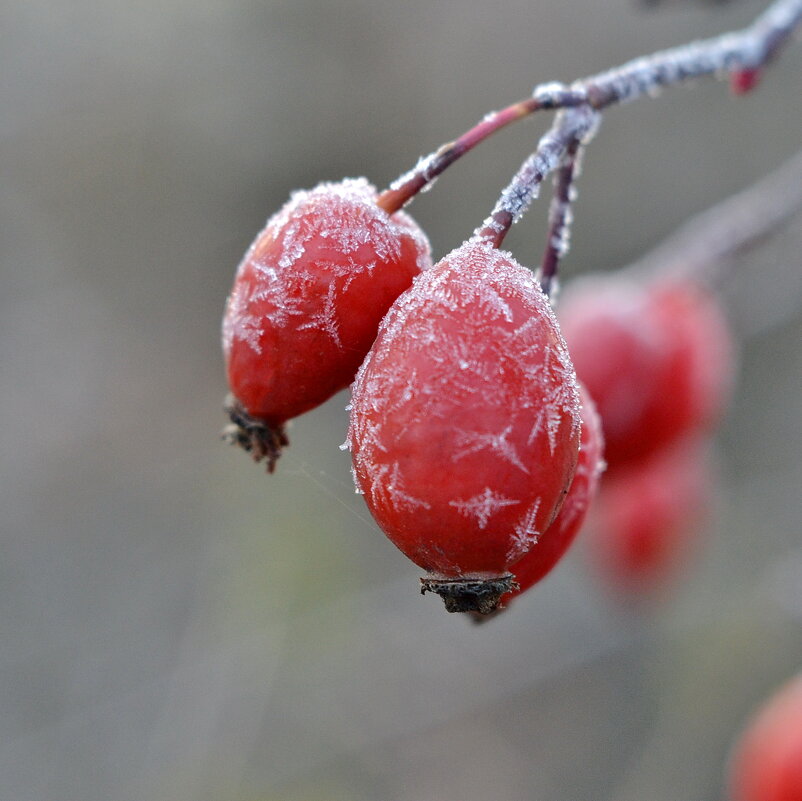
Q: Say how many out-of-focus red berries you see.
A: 4